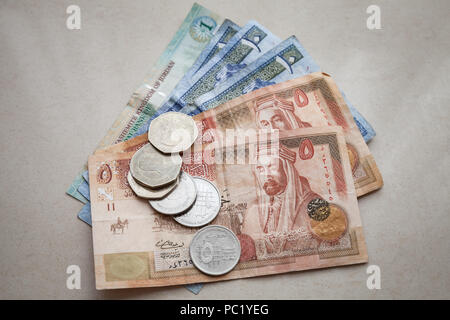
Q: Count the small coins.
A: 6